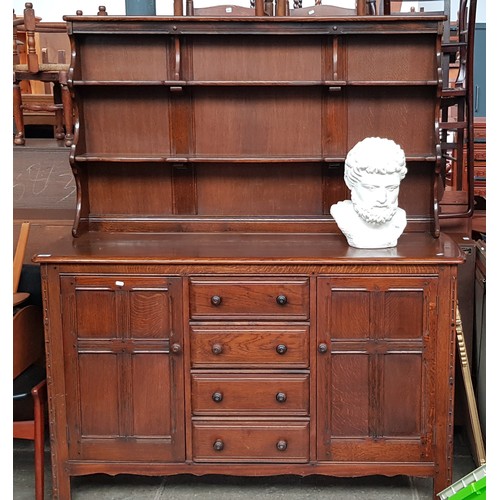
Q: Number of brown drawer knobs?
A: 8